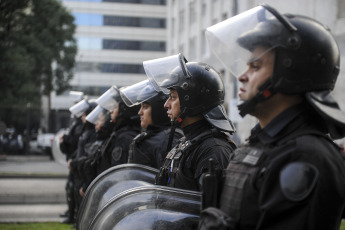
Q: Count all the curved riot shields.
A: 3